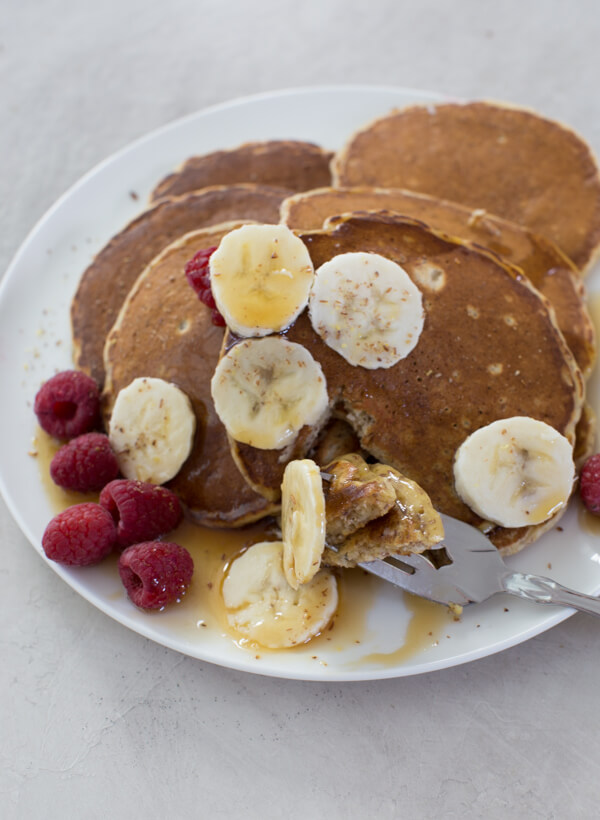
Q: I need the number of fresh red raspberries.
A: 7